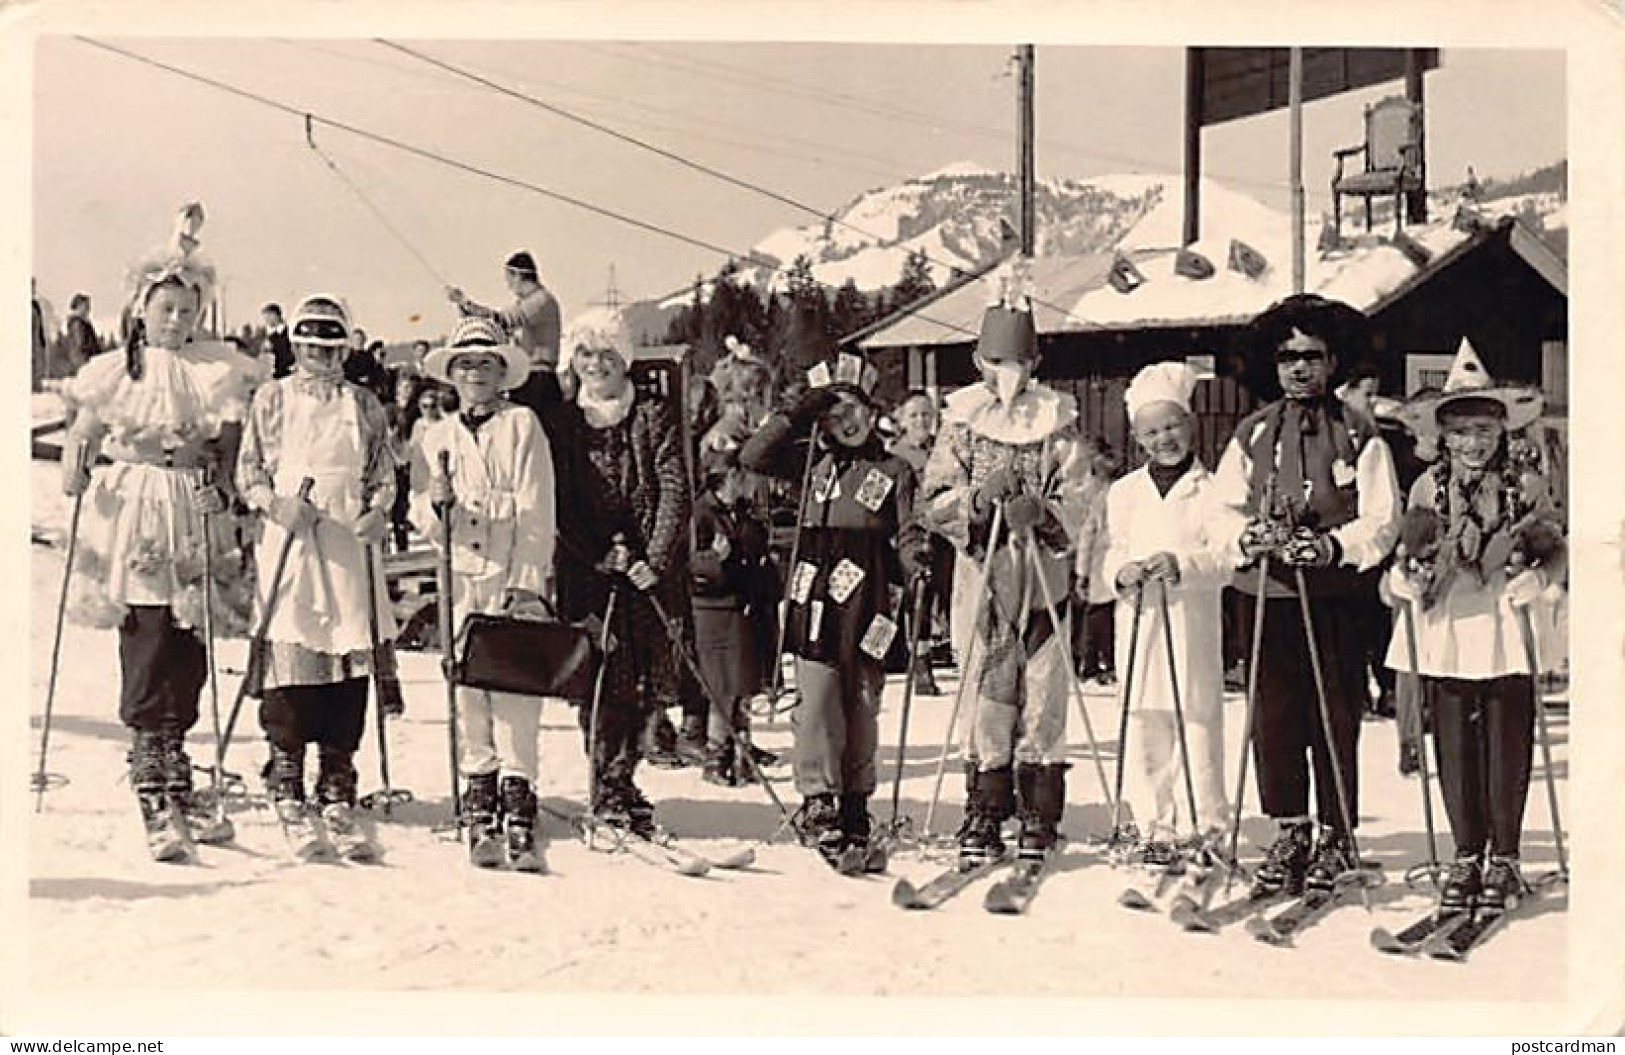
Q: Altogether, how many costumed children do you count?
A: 9